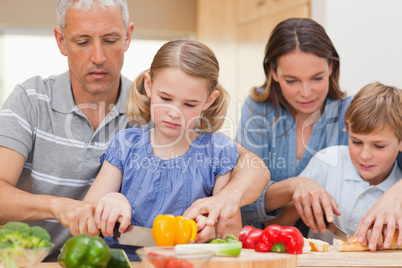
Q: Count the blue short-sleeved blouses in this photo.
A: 1